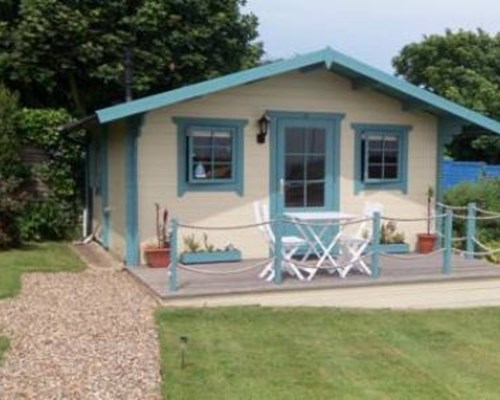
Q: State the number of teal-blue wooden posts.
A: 5